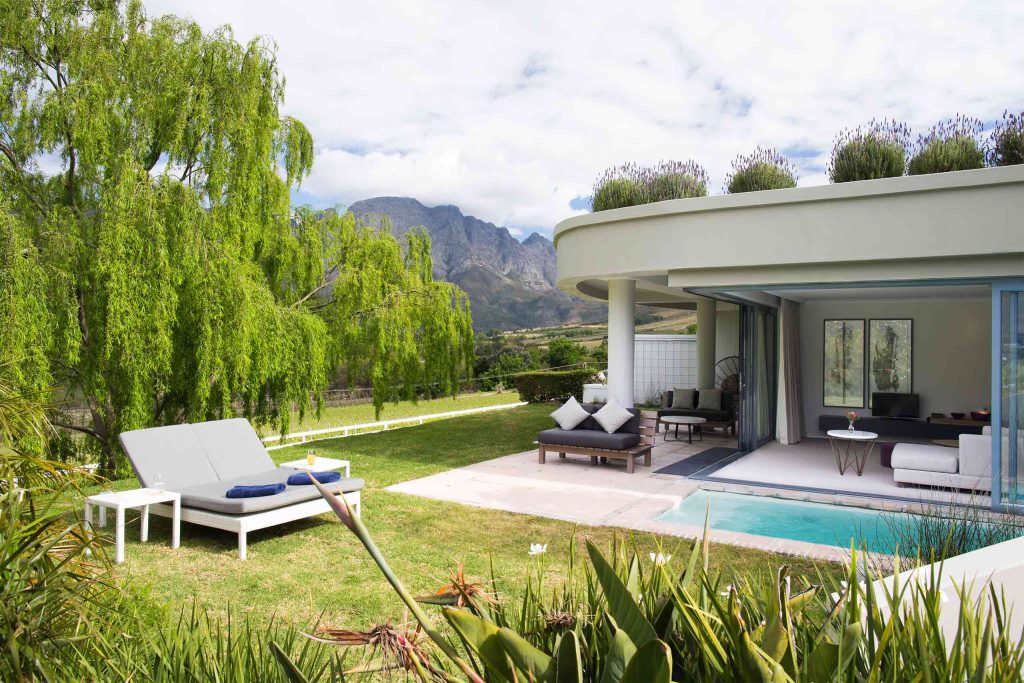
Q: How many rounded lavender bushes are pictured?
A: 6